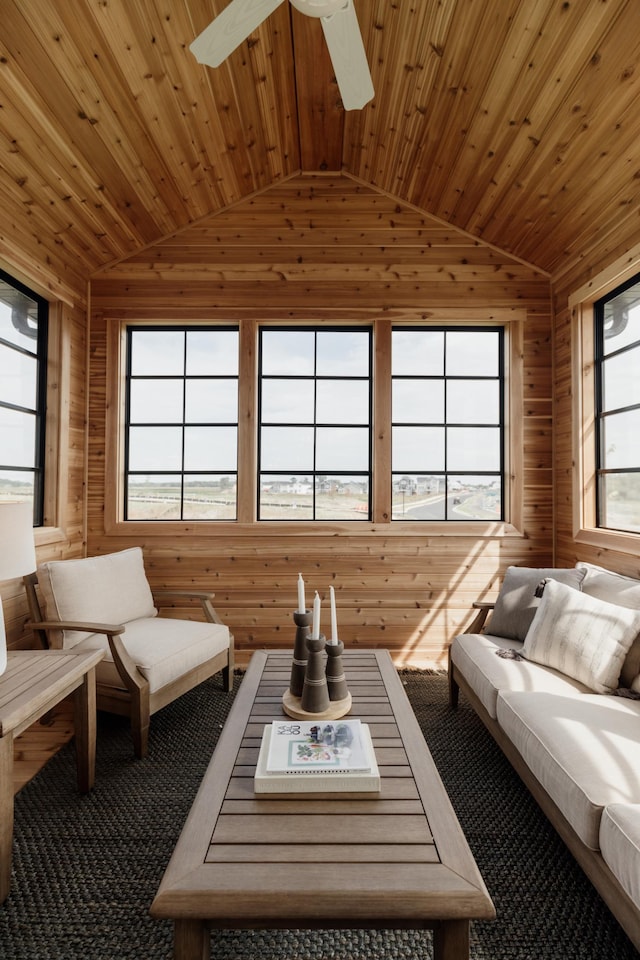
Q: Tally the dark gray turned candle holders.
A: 3